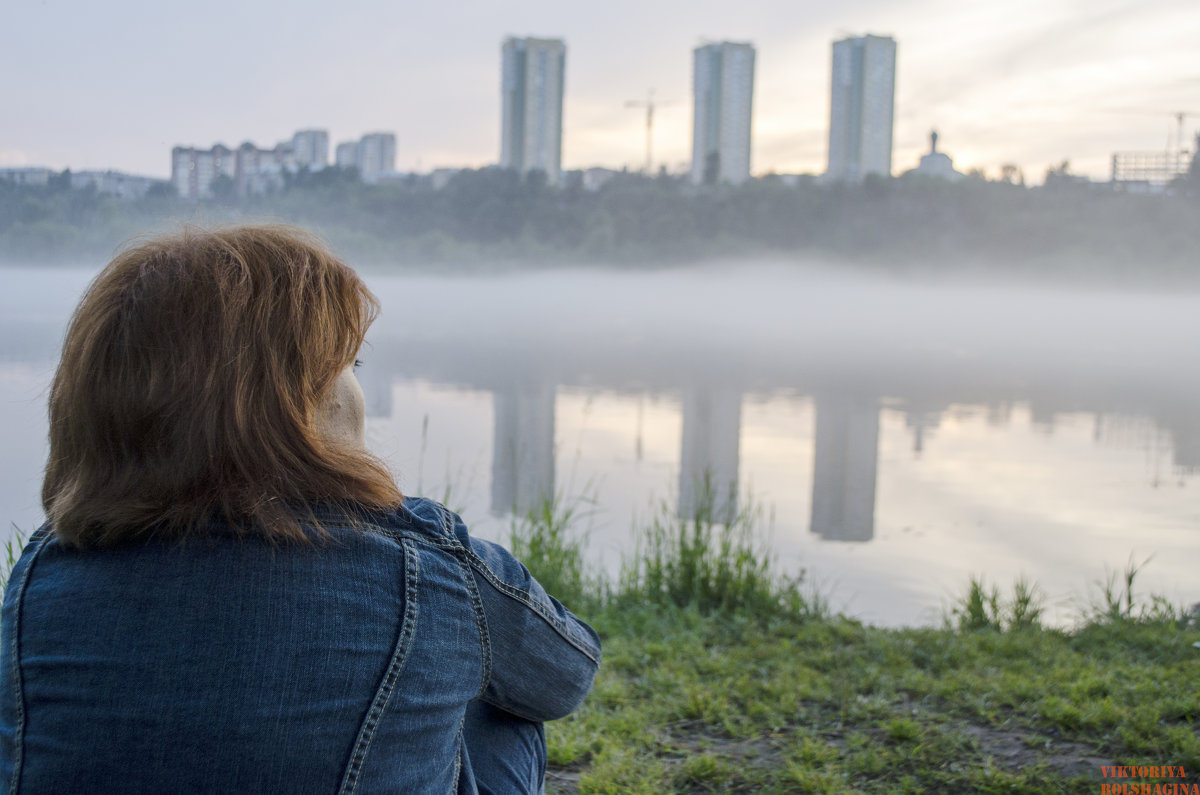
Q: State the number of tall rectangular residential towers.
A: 3